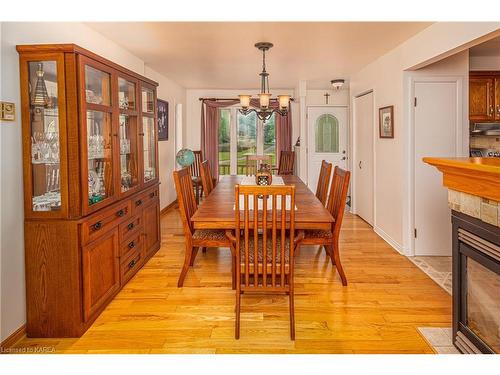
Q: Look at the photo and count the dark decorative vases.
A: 1